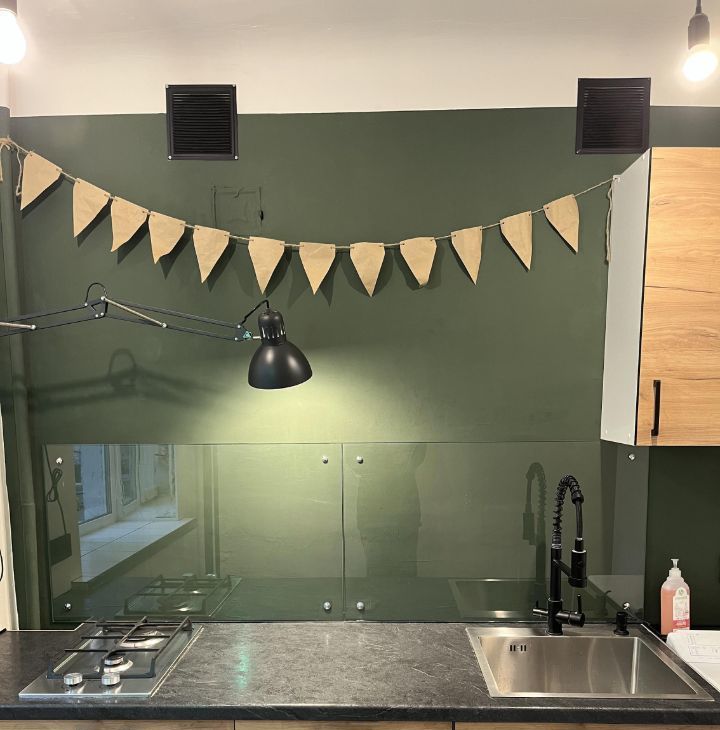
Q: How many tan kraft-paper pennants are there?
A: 12